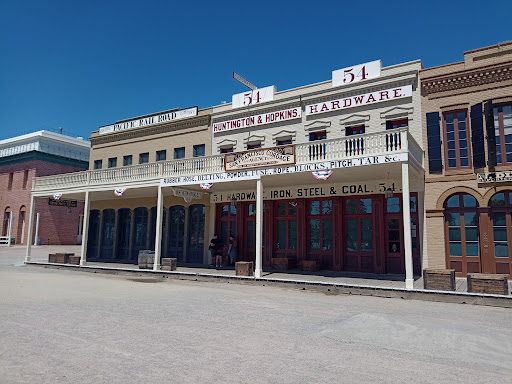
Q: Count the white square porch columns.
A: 5